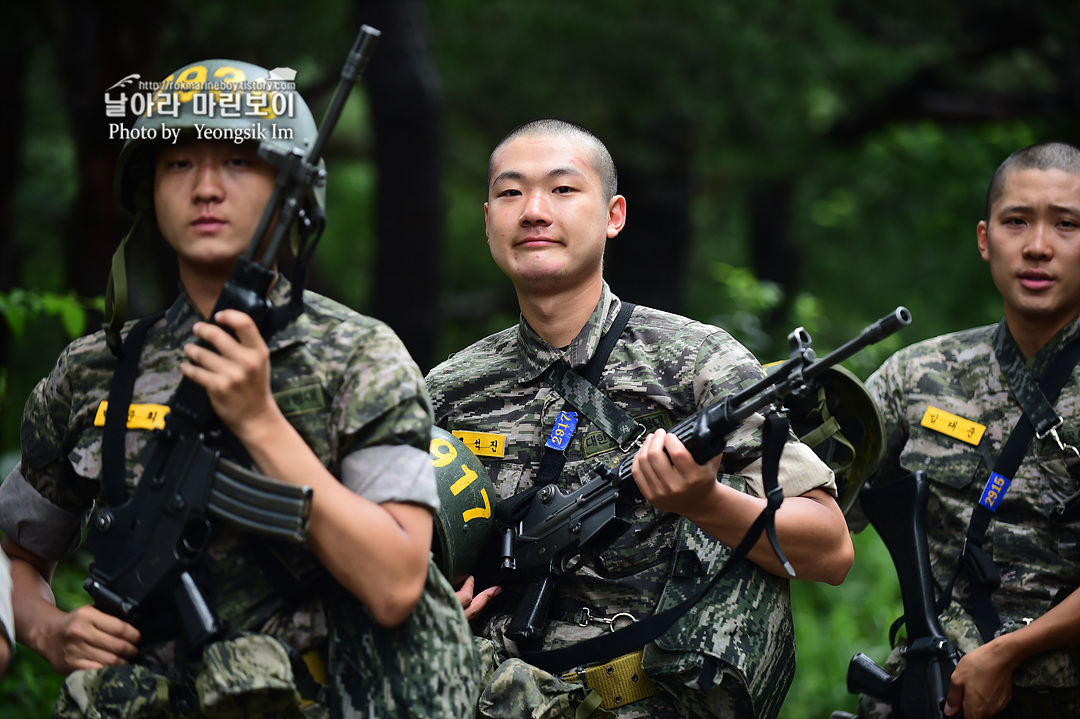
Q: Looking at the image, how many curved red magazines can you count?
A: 0